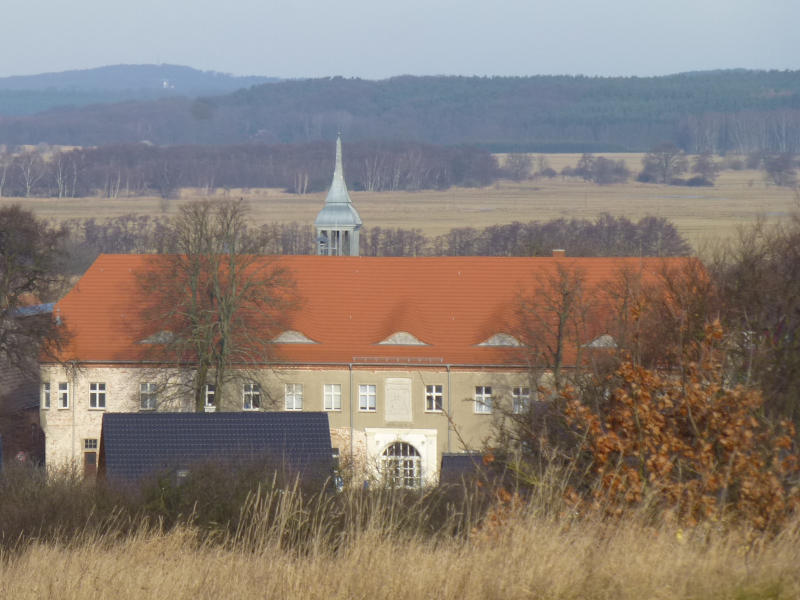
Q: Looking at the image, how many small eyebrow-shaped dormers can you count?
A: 5